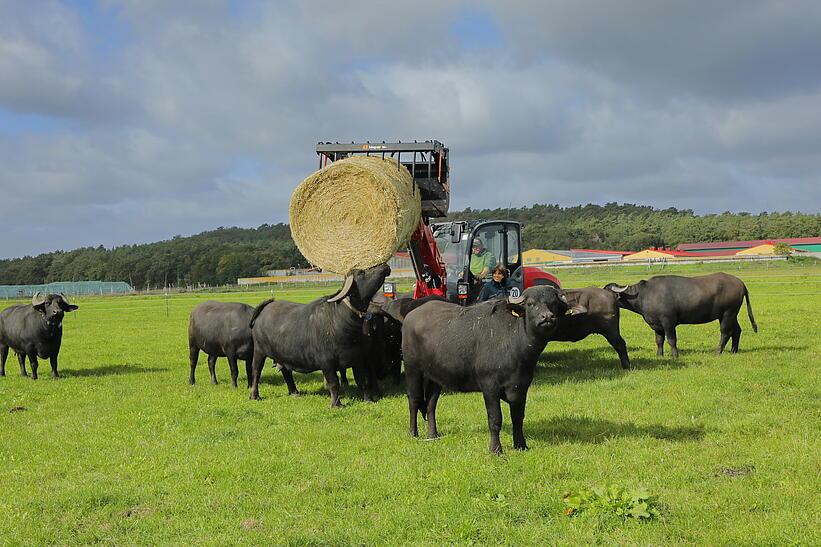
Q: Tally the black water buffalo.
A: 7